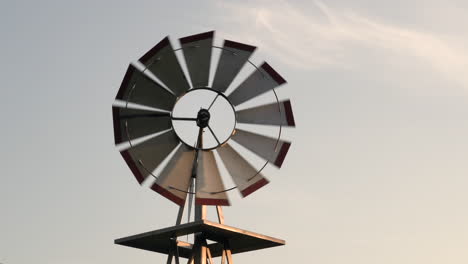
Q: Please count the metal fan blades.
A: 12